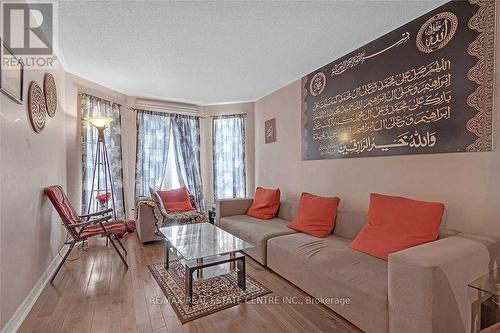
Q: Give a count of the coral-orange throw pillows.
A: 4